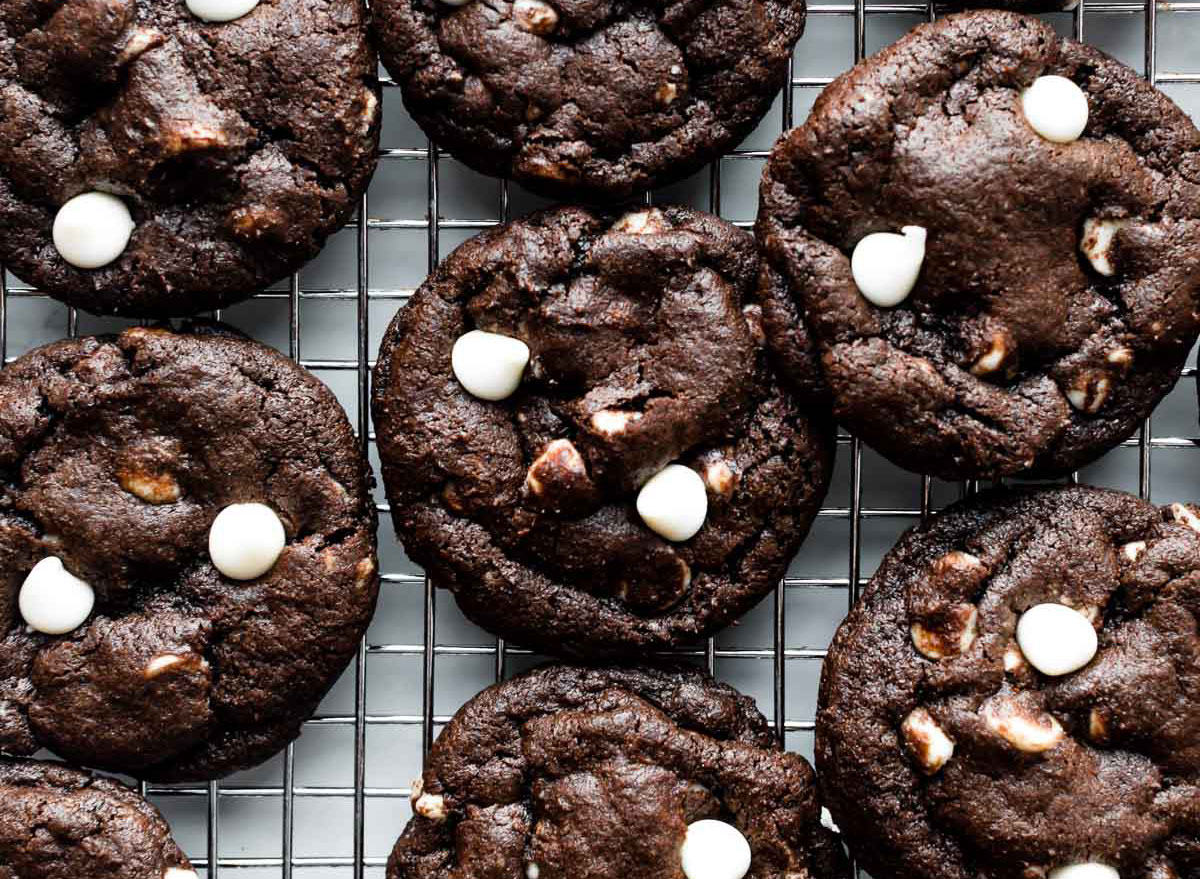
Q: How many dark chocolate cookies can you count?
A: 8